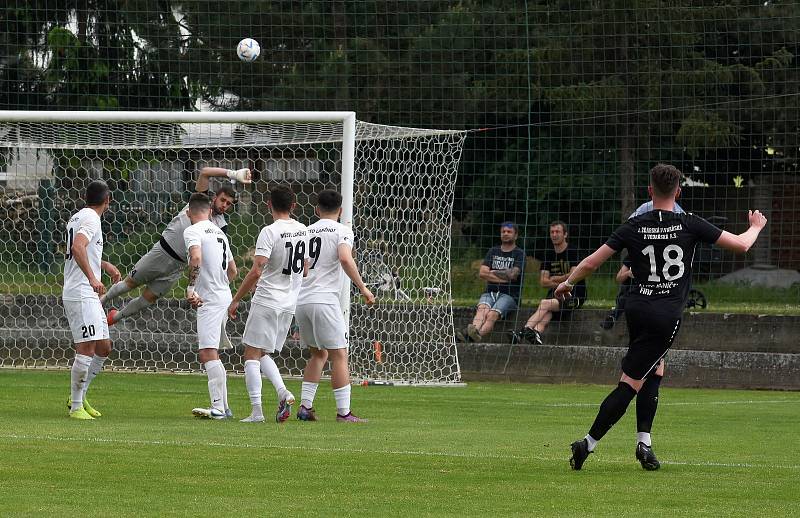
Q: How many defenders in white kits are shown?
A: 4